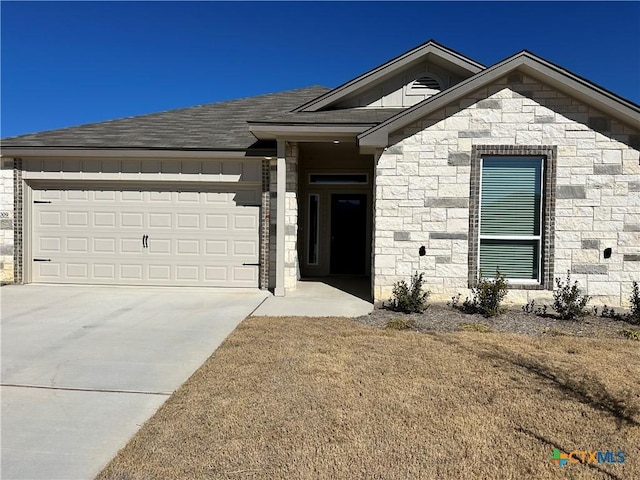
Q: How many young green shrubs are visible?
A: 4